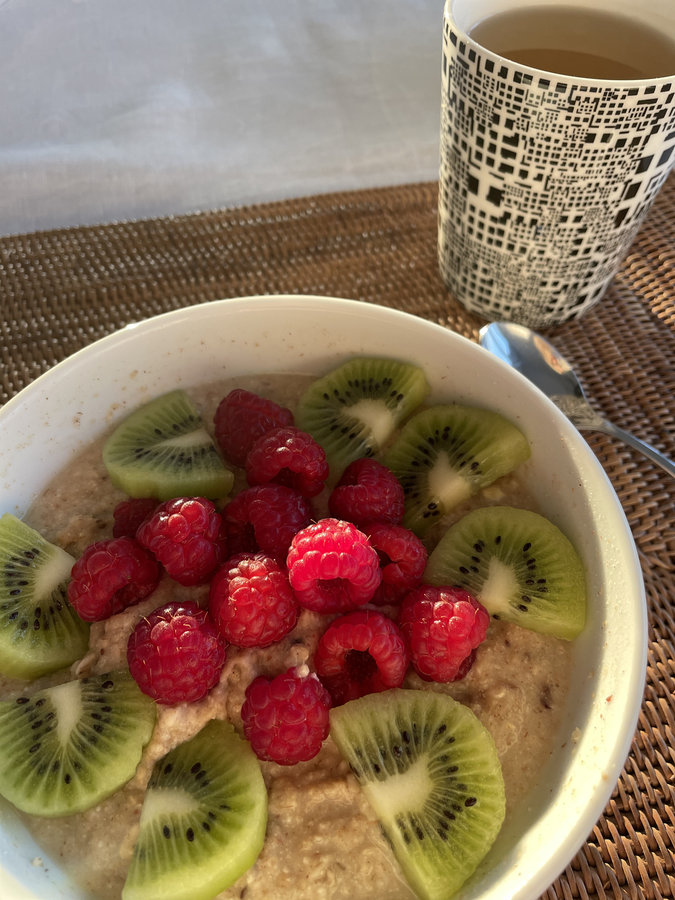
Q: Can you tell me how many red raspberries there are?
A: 14